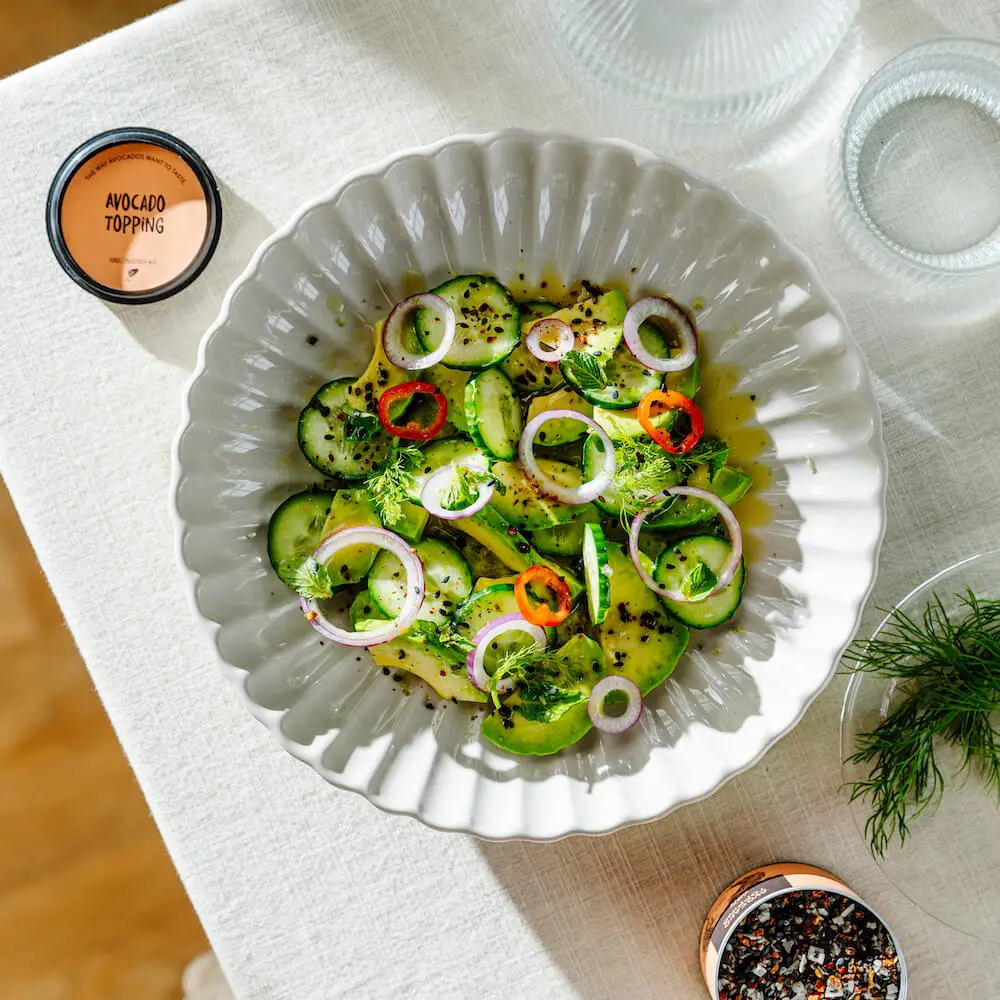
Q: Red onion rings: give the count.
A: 9